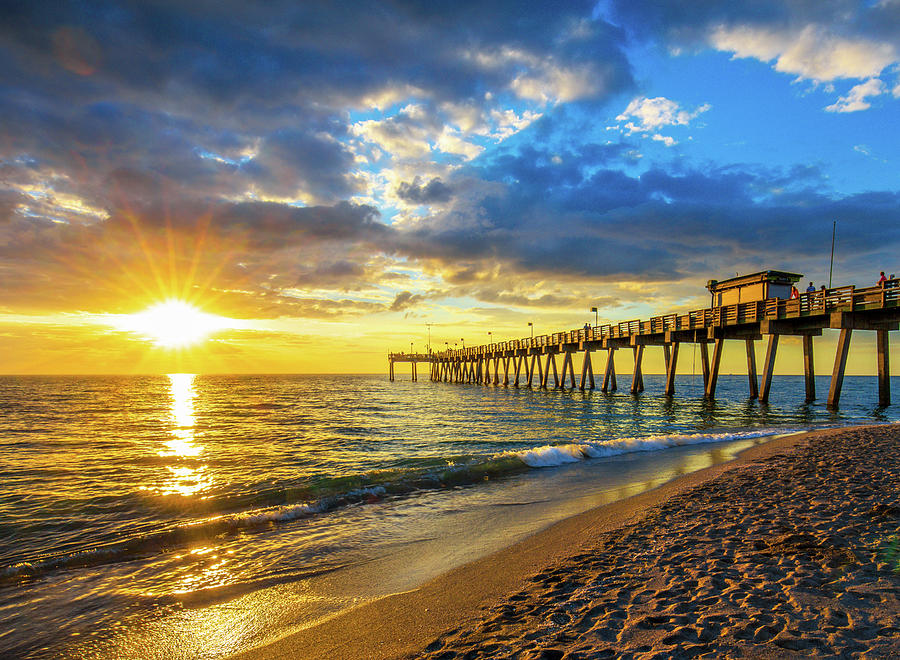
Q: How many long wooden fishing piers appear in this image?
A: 1